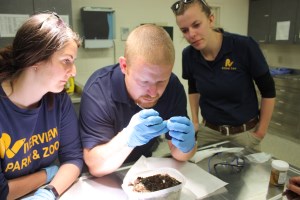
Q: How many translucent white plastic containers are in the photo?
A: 1